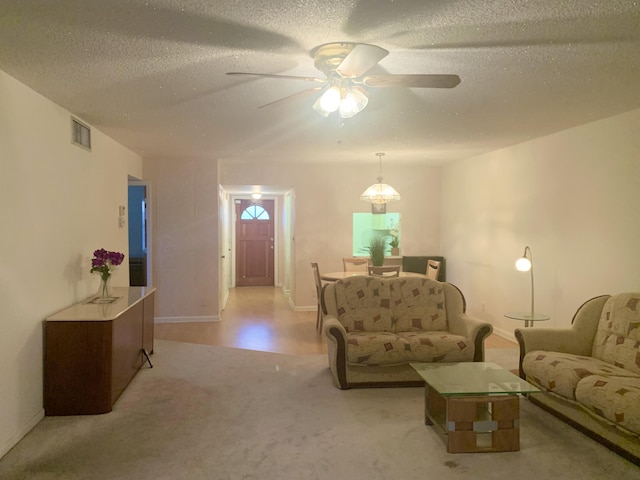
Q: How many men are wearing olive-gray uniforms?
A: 0